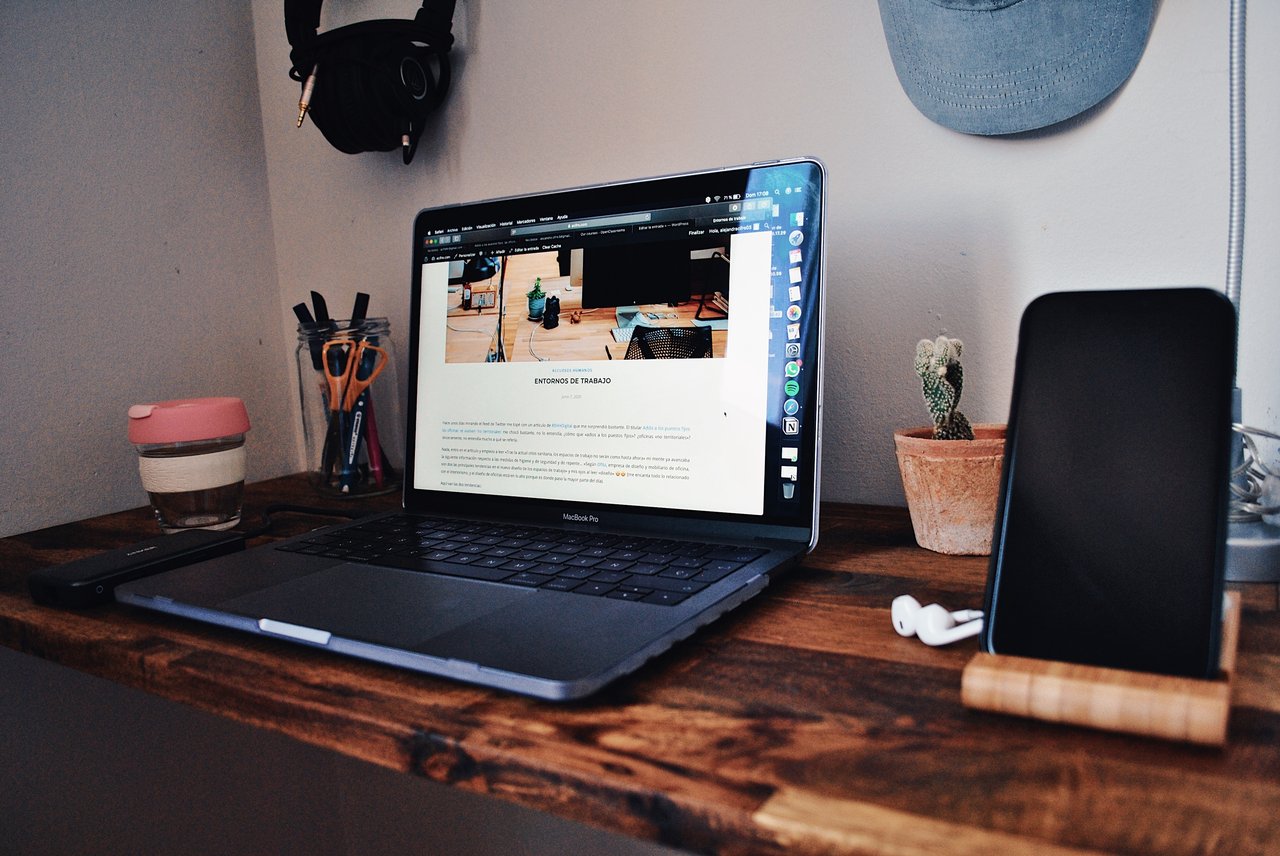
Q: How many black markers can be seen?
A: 3